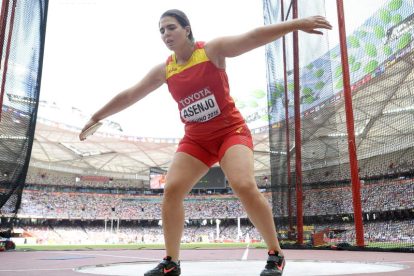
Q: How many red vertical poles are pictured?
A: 5